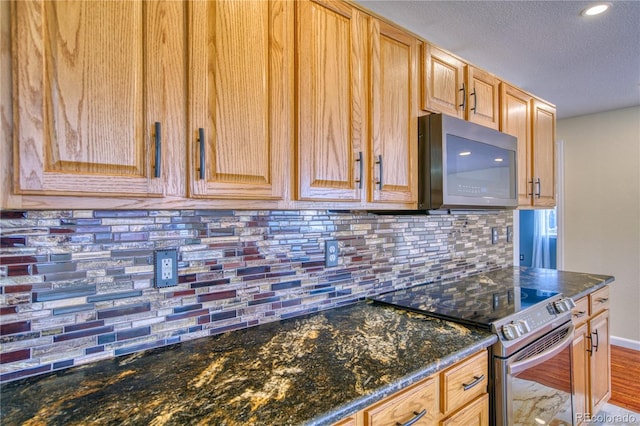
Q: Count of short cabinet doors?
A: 2